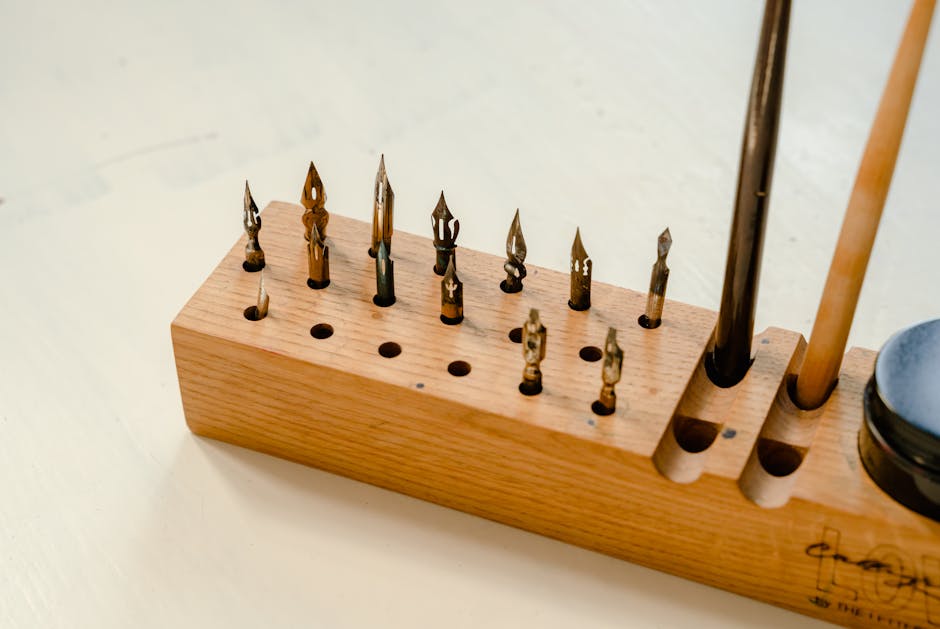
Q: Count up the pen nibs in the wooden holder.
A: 13